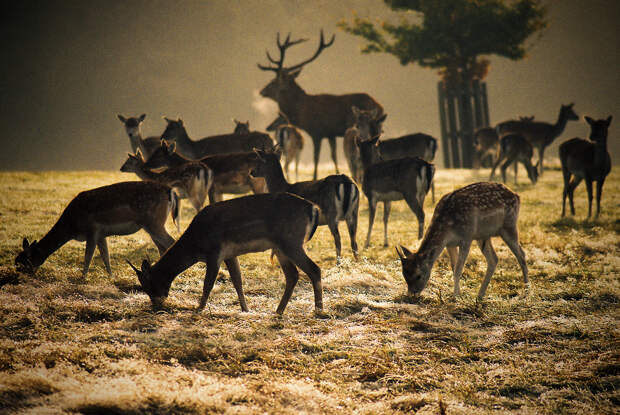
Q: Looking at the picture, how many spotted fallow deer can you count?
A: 1